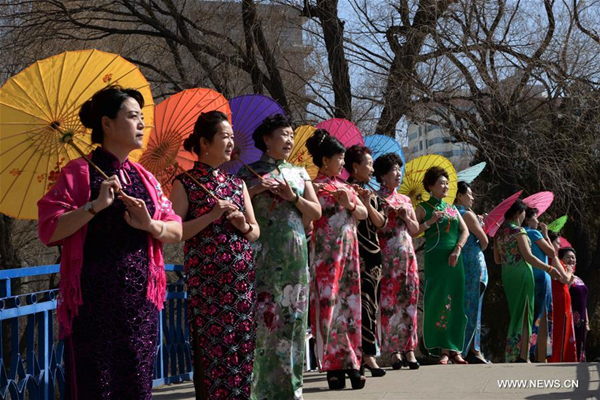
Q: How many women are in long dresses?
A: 12